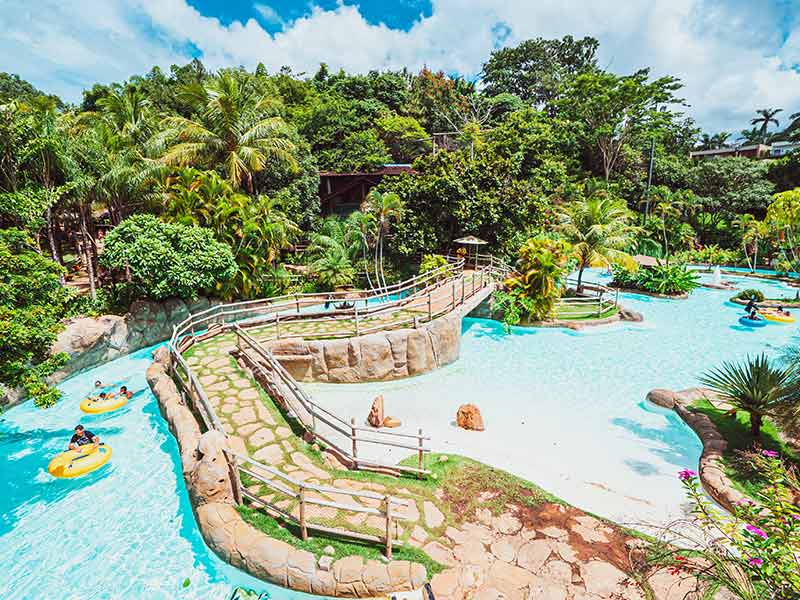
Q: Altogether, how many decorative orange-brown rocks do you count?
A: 3